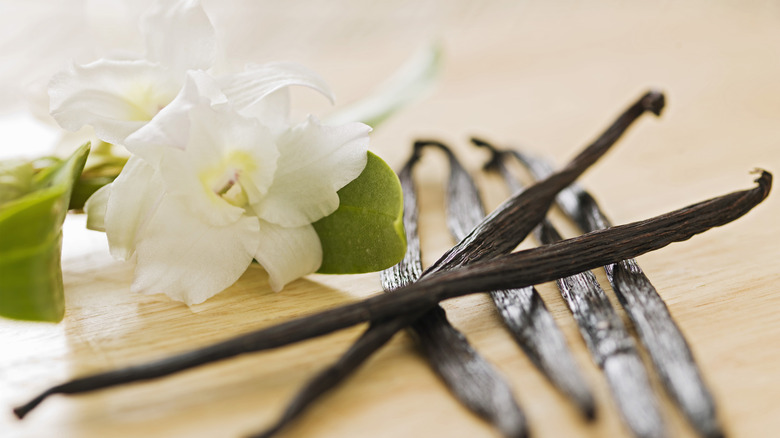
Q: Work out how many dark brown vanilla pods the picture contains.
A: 6